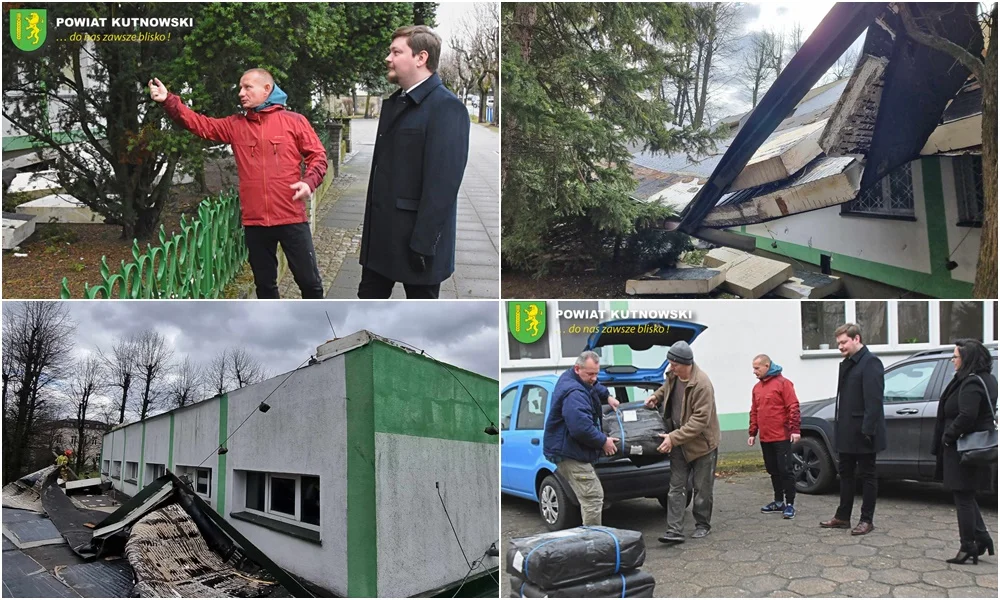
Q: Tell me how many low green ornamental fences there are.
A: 1